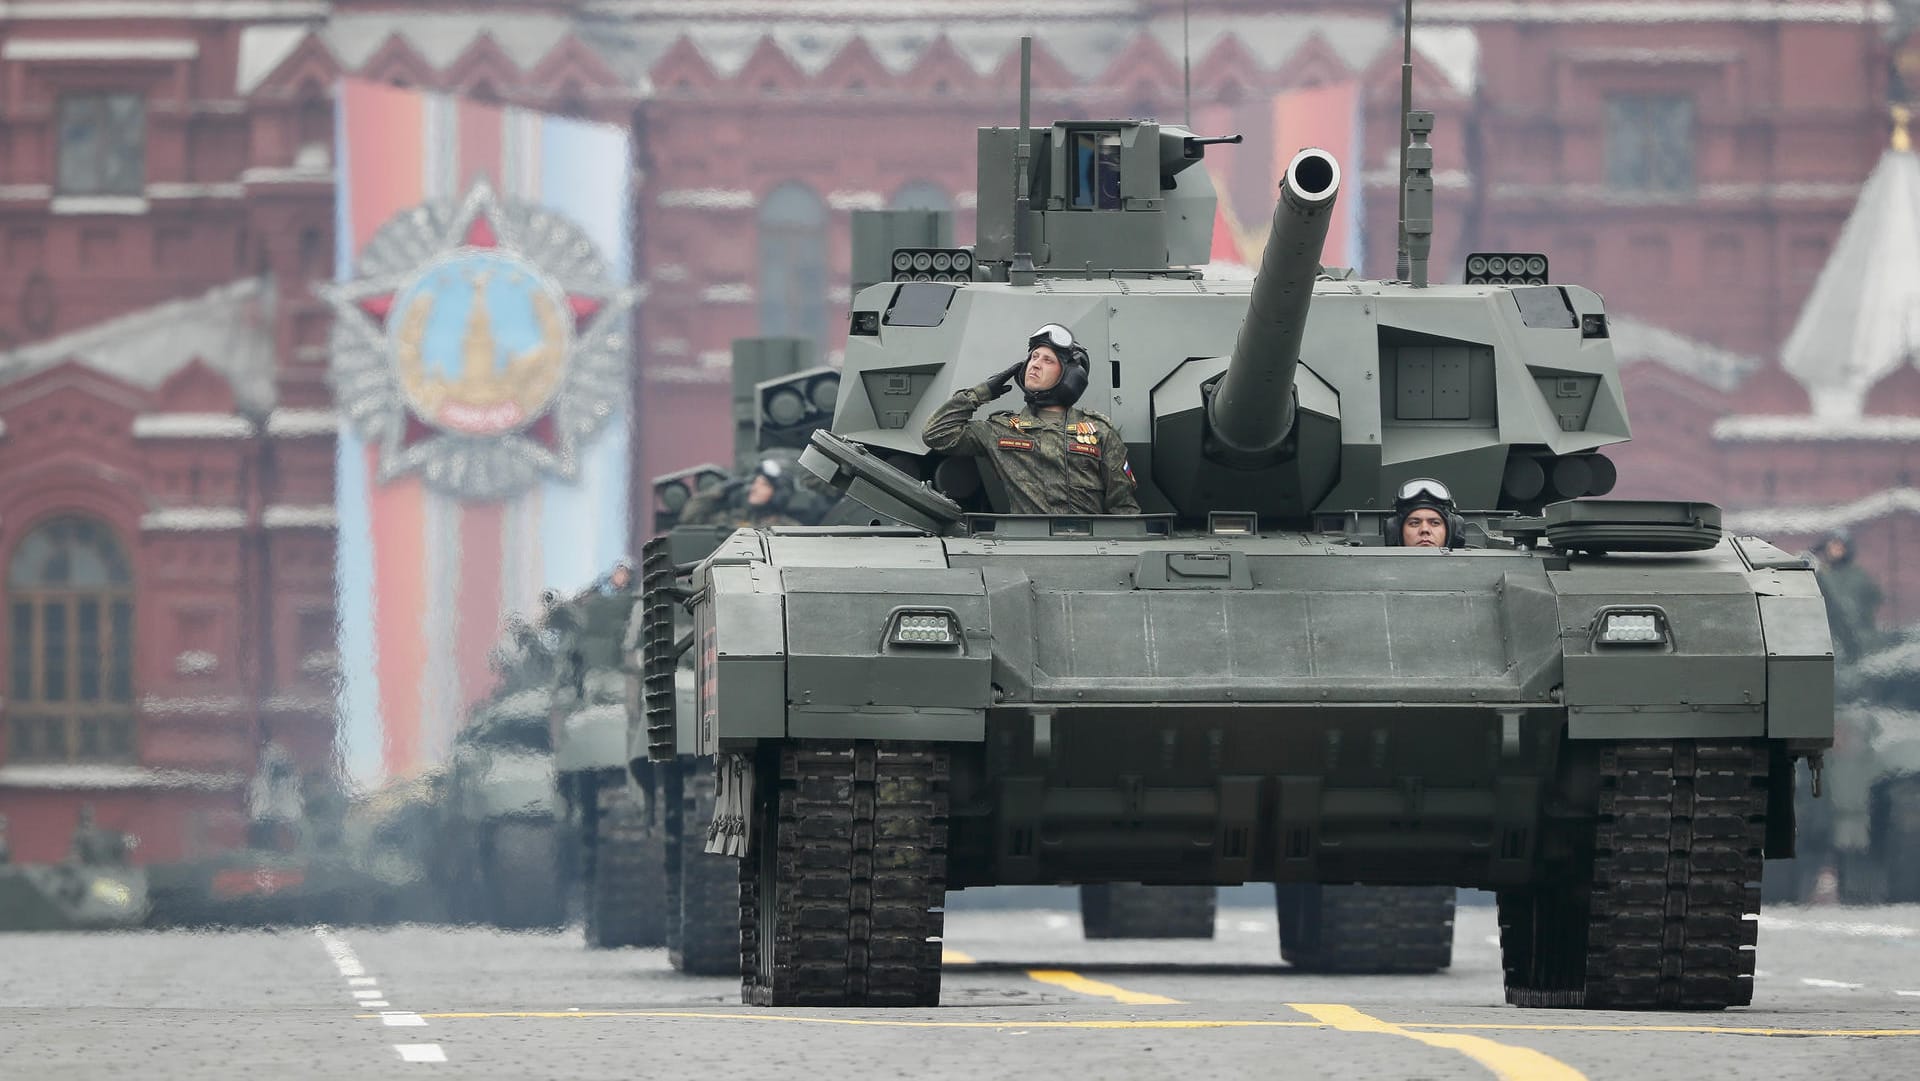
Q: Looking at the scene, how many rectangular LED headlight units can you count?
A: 2